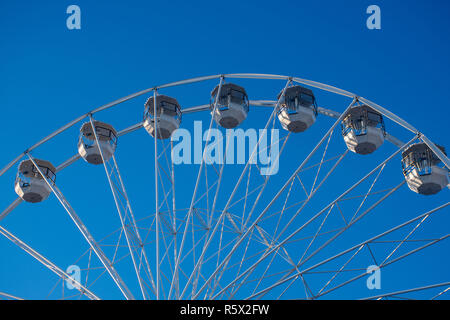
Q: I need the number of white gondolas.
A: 7